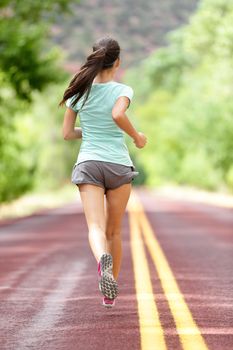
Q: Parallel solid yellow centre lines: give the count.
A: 2